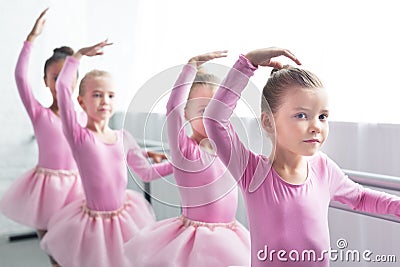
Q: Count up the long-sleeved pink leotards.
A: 4